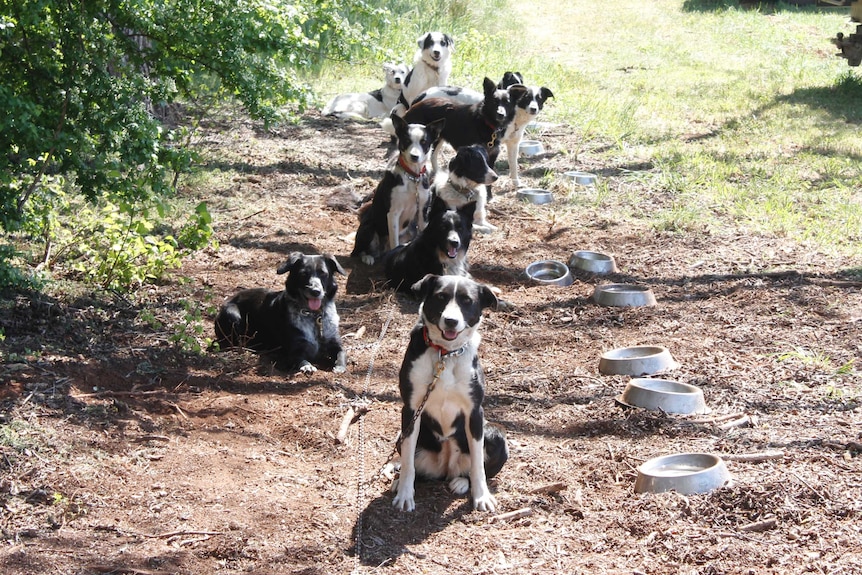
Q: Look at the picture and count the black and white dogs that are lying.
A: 3